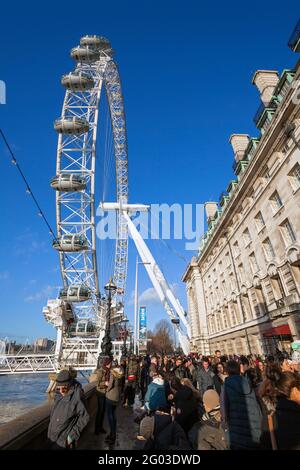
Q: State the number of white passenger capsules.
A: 8